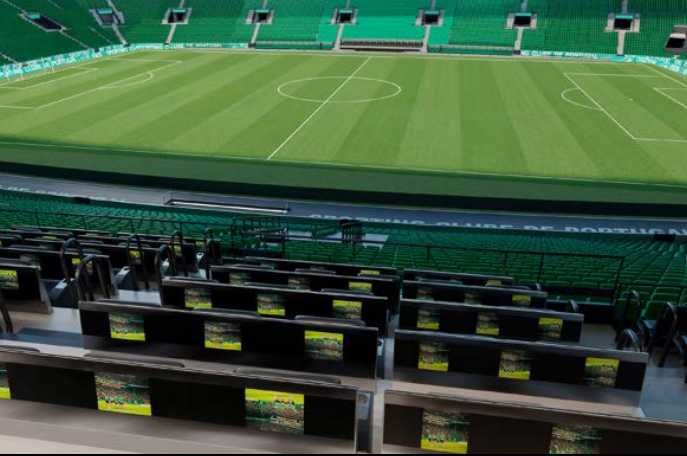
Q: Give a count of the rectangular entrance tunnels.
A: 9